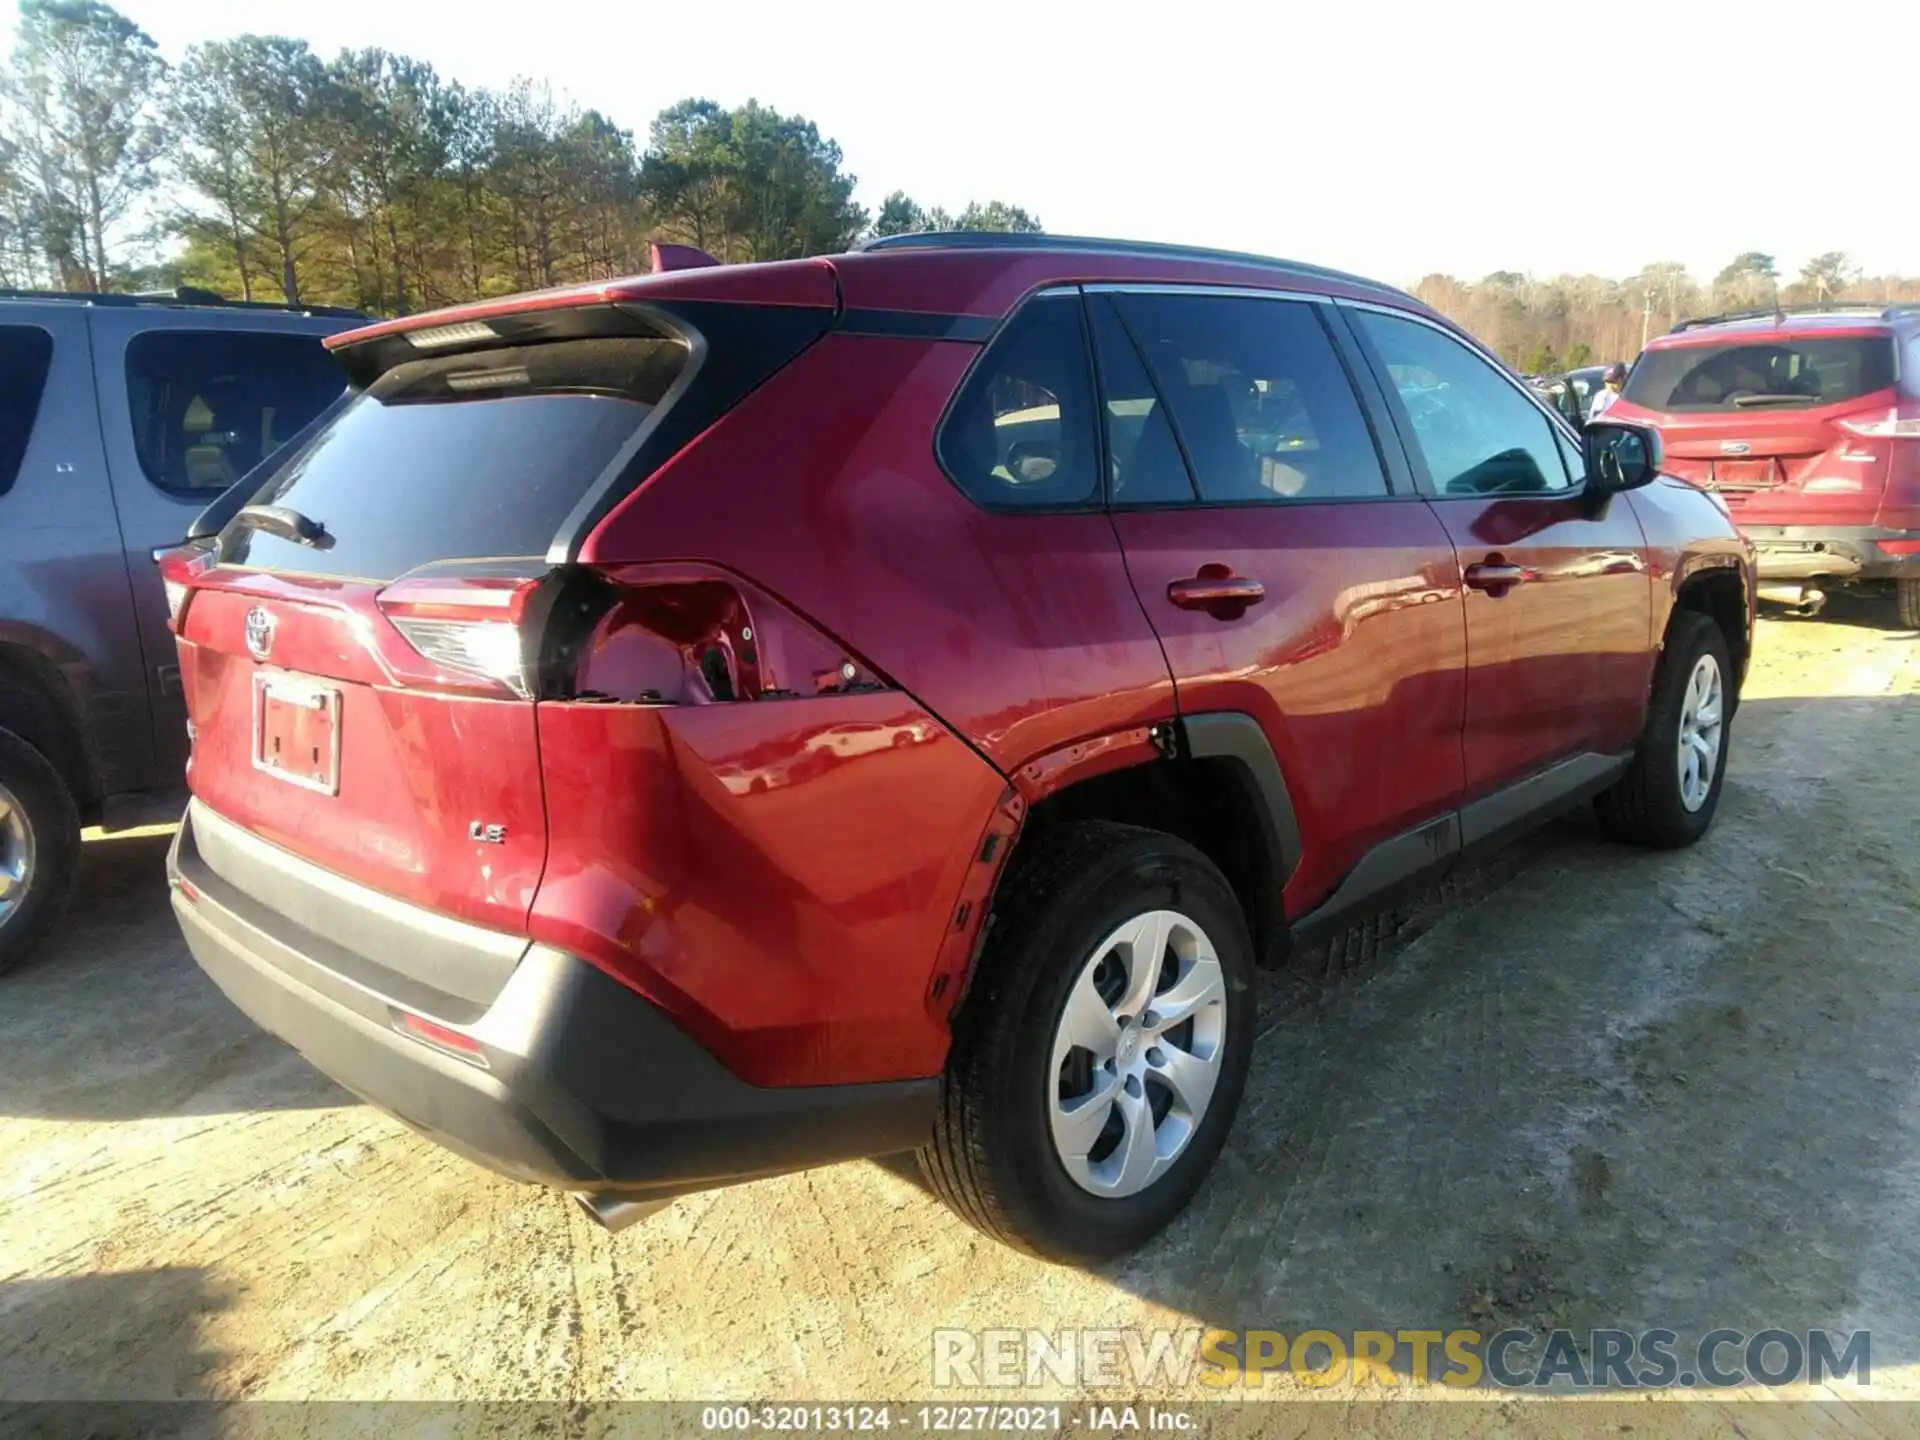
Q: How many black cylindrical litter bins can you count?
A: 0